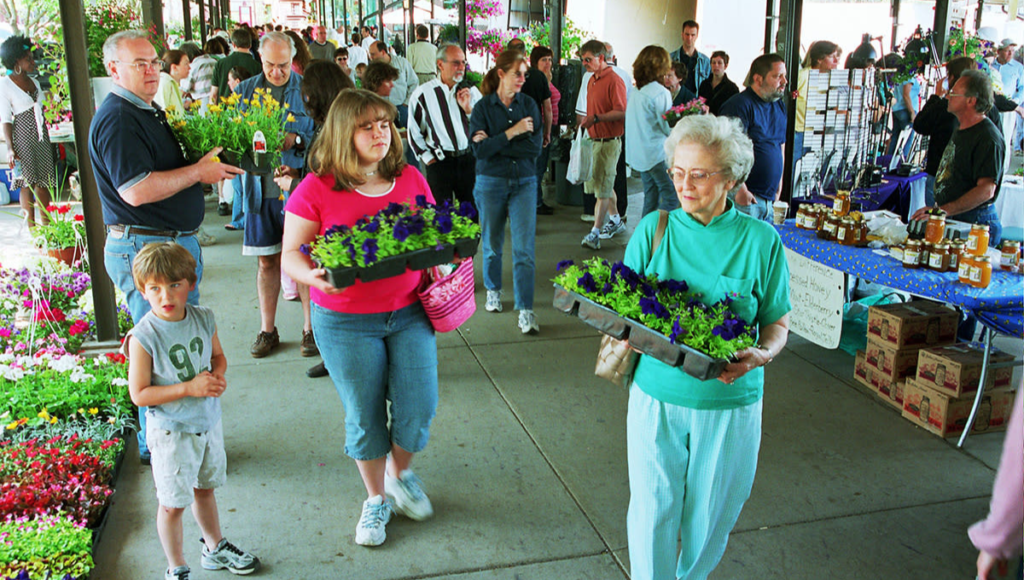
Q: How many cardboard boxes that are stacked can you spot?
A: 6